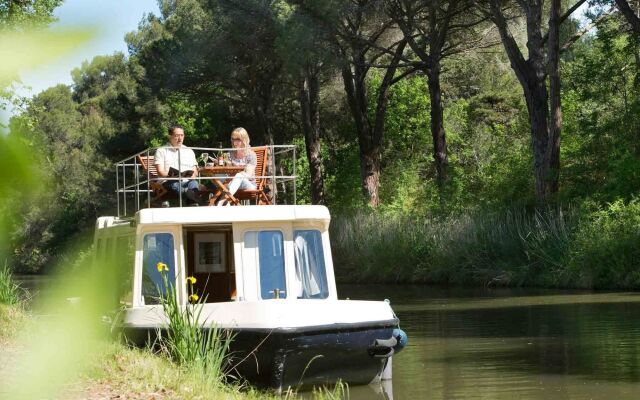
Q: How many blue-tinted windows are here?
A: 3